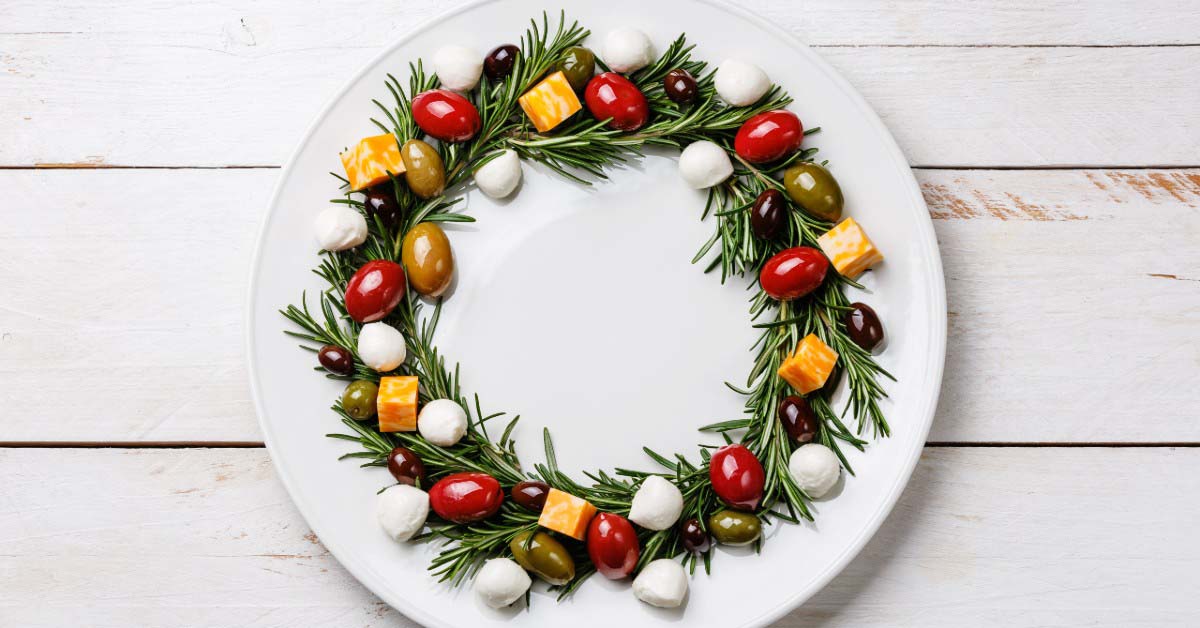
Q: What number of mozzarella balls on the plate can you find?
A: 13